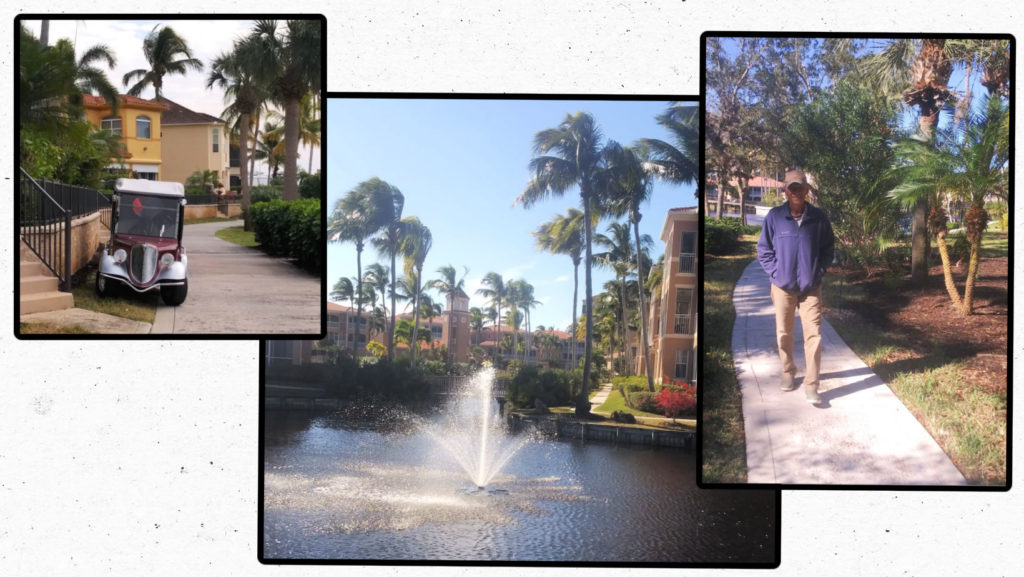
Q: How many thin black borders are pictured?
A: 3